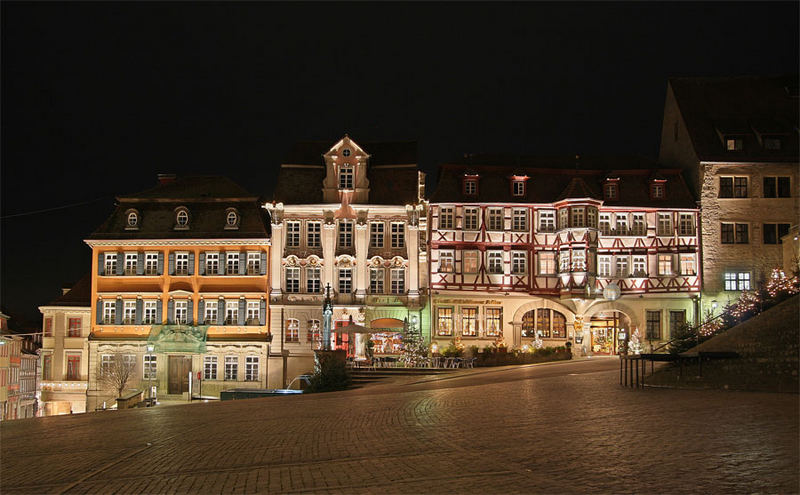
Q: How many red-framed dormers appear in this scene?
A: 4